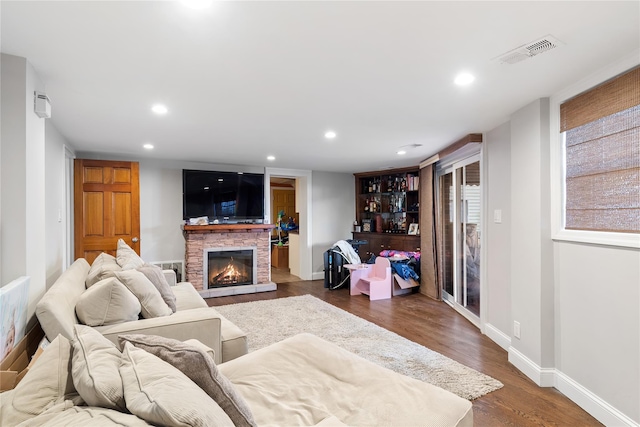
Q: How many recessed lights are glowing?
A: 7